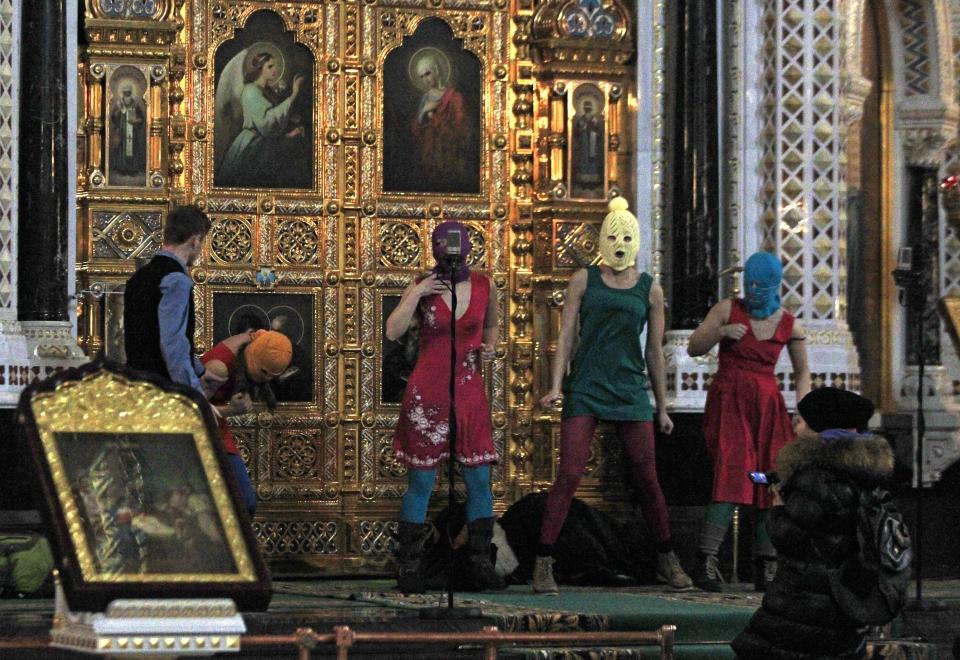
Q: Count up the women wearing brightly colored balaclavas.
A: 4